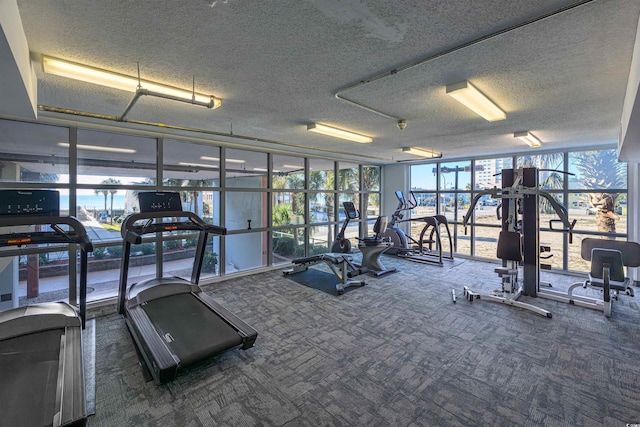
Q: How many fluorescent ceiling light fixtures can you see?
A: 5